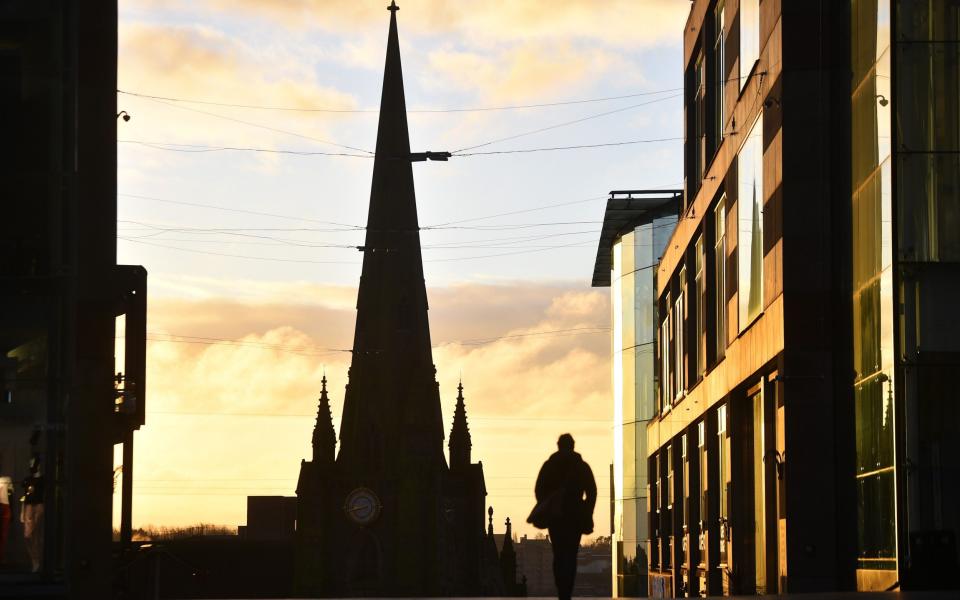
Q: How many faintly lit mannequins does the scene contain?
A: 2